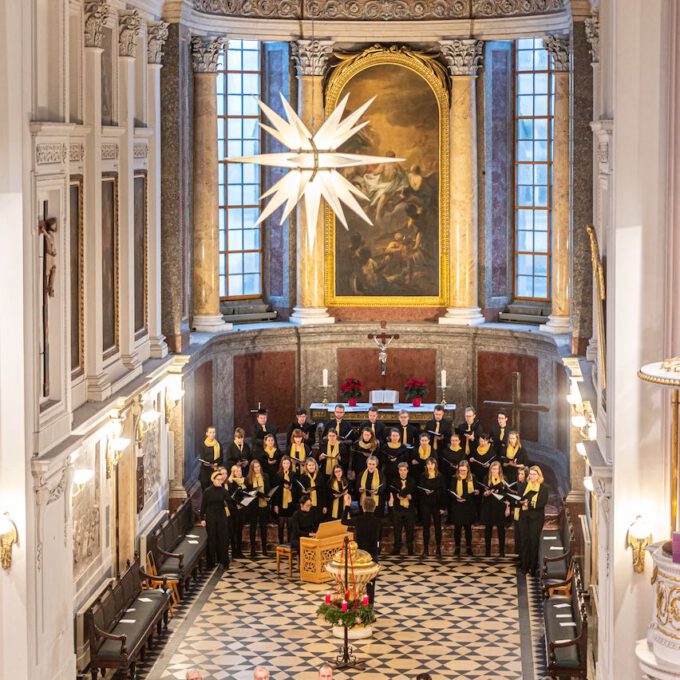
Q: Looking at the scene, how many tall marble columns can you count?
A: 4